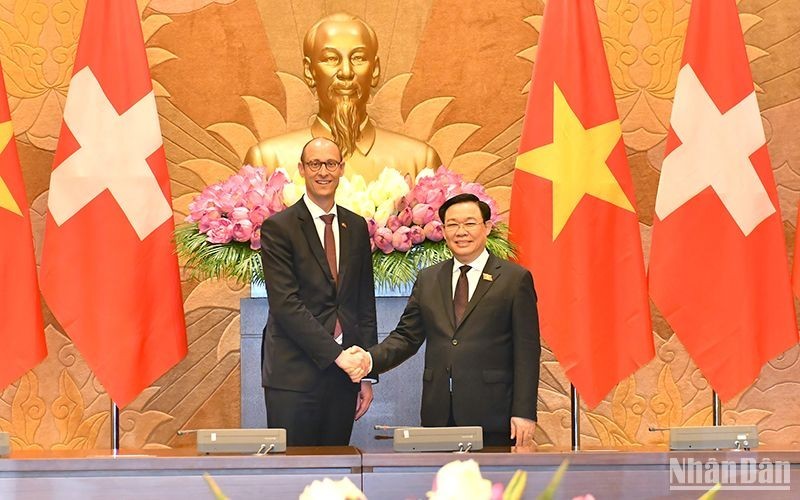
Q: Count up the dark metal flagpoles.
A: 3